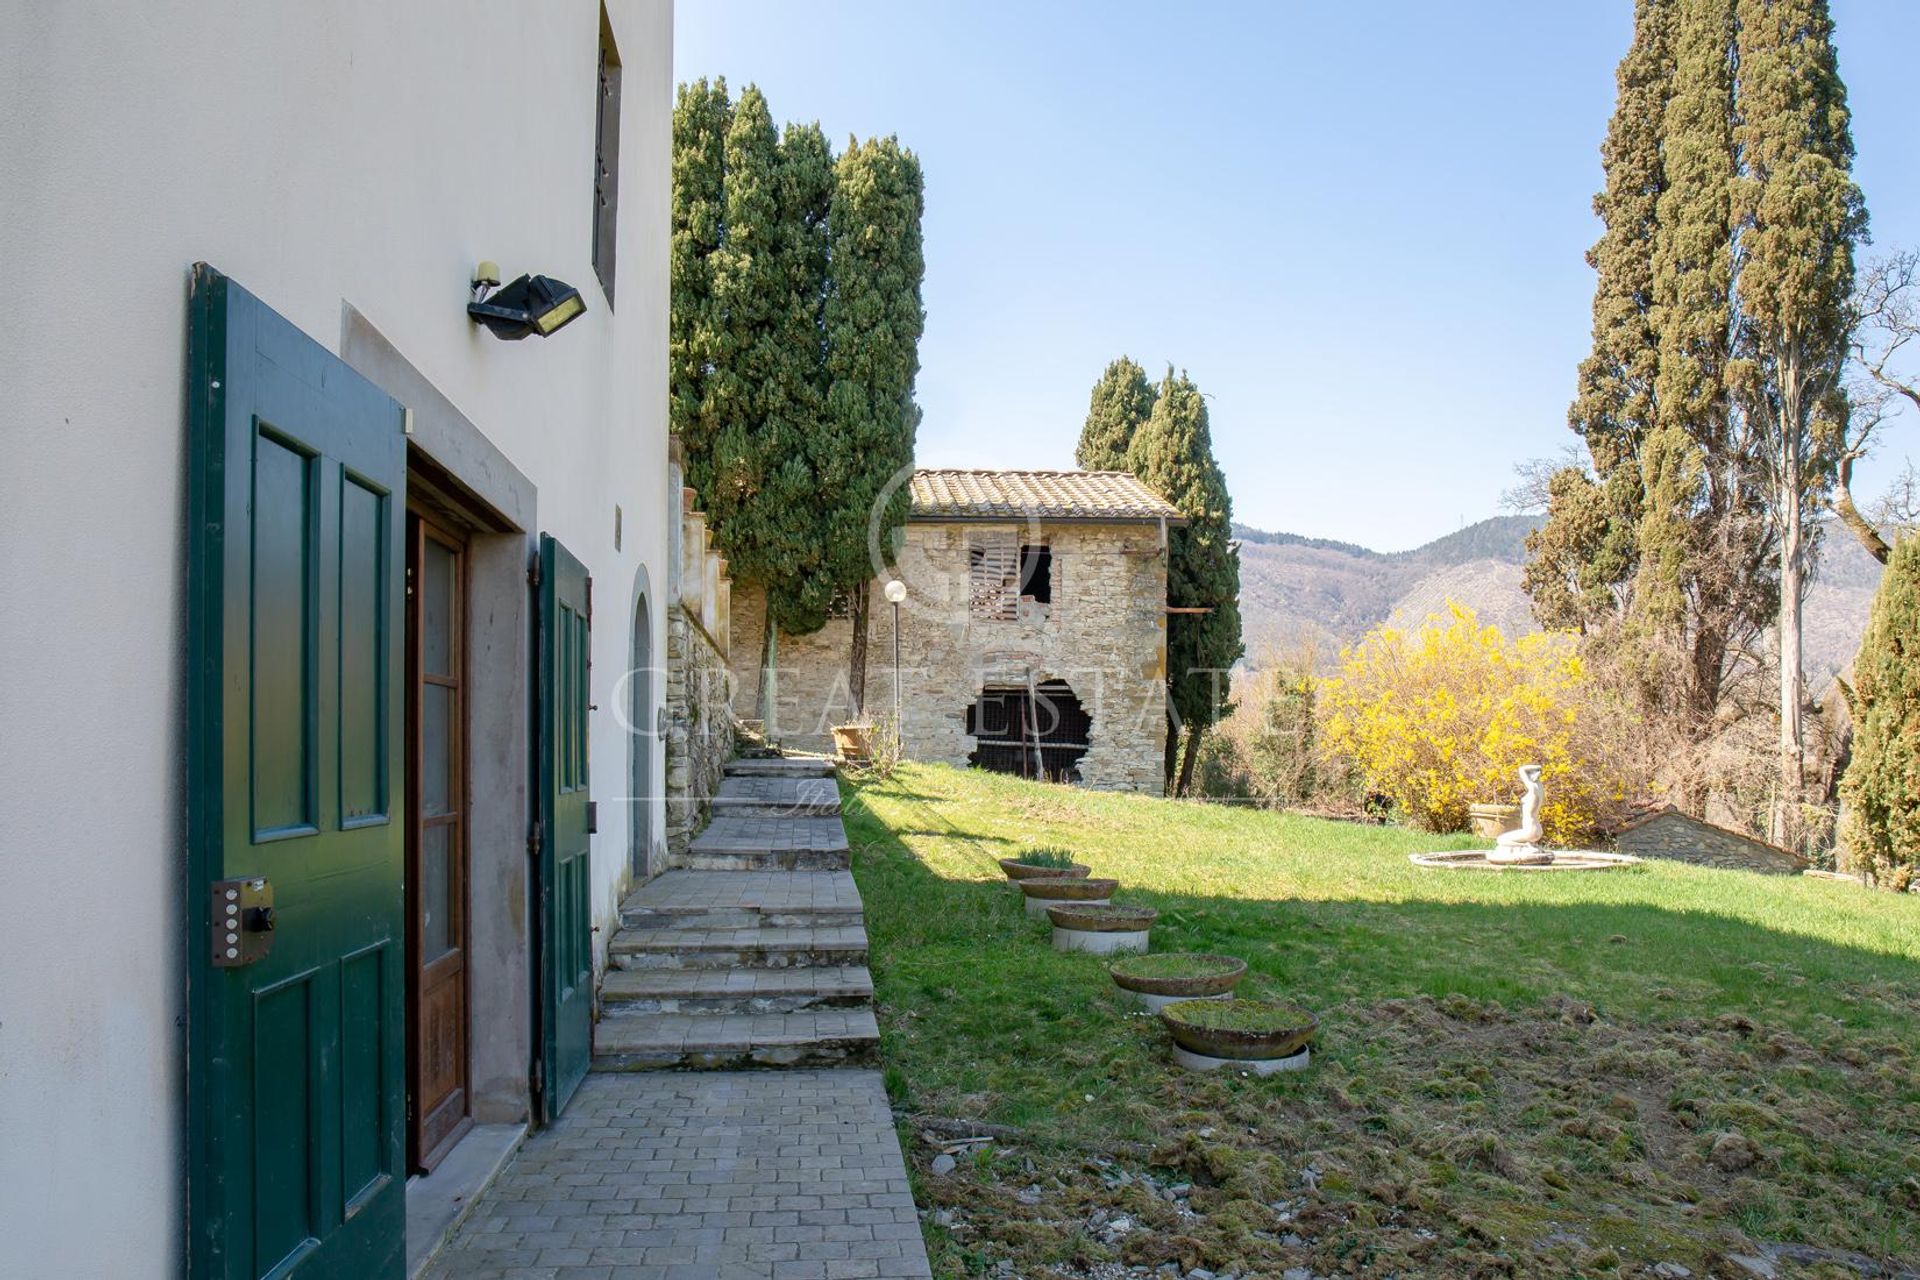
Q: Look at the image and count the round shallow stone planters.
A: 5